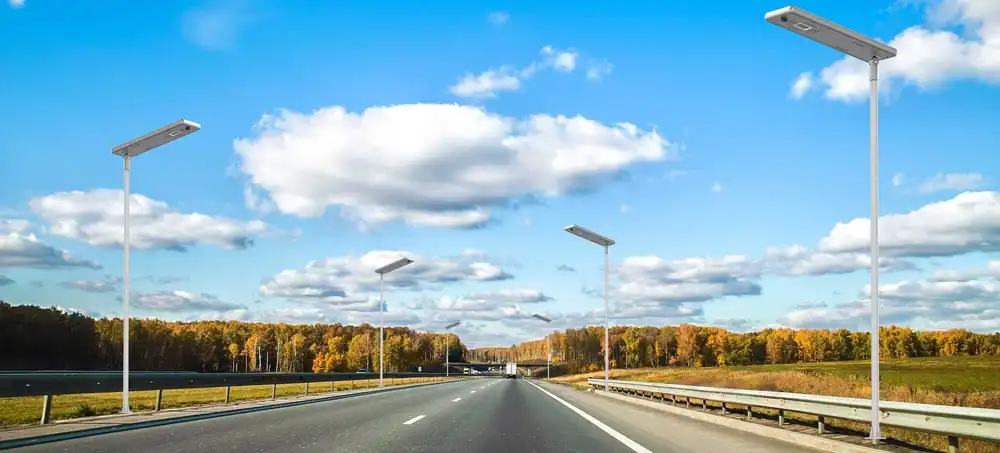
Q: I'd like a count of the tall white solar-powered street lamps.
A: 6